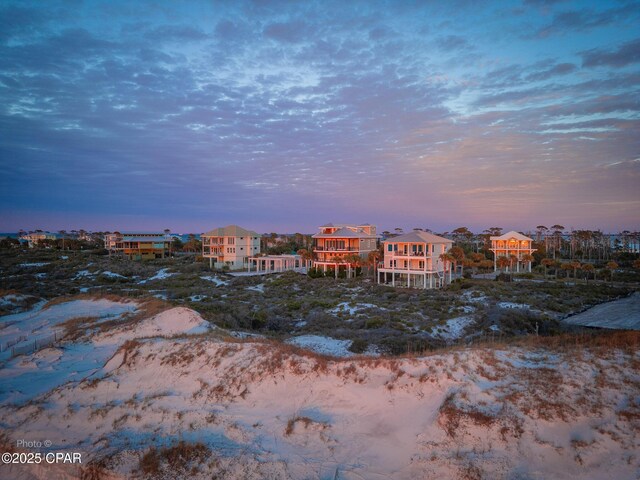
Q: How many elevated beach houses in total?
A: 5